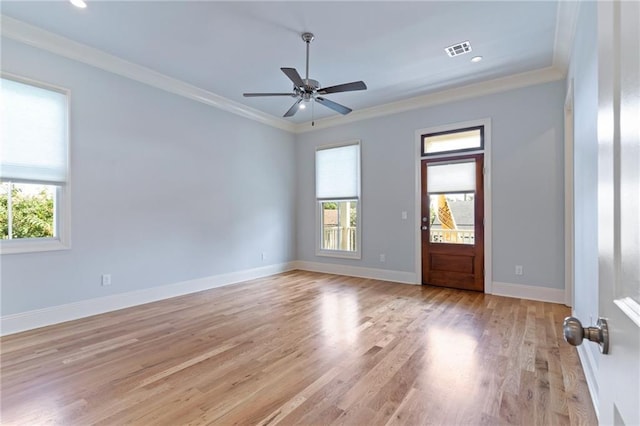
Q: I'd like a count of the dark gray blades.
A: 5